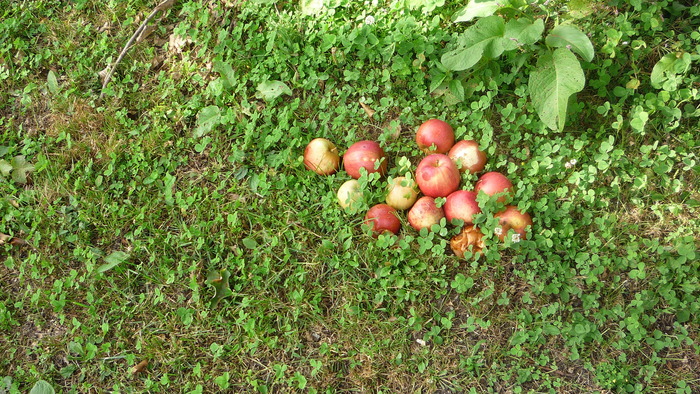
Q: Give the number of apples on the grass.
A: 13